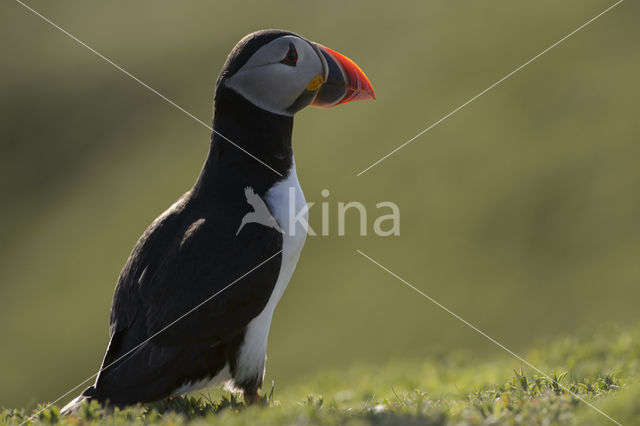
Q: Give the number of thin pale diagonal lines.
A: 4